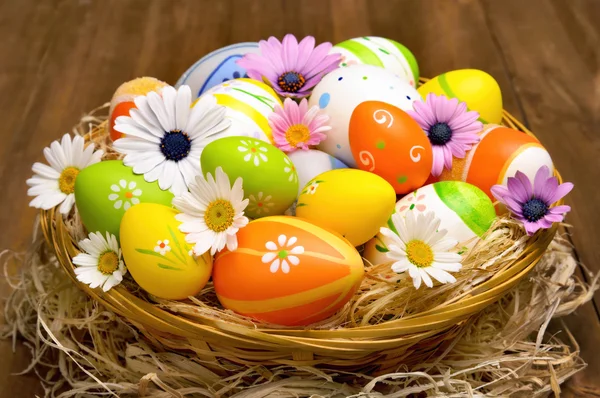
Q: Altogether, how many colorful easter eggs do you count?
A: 15